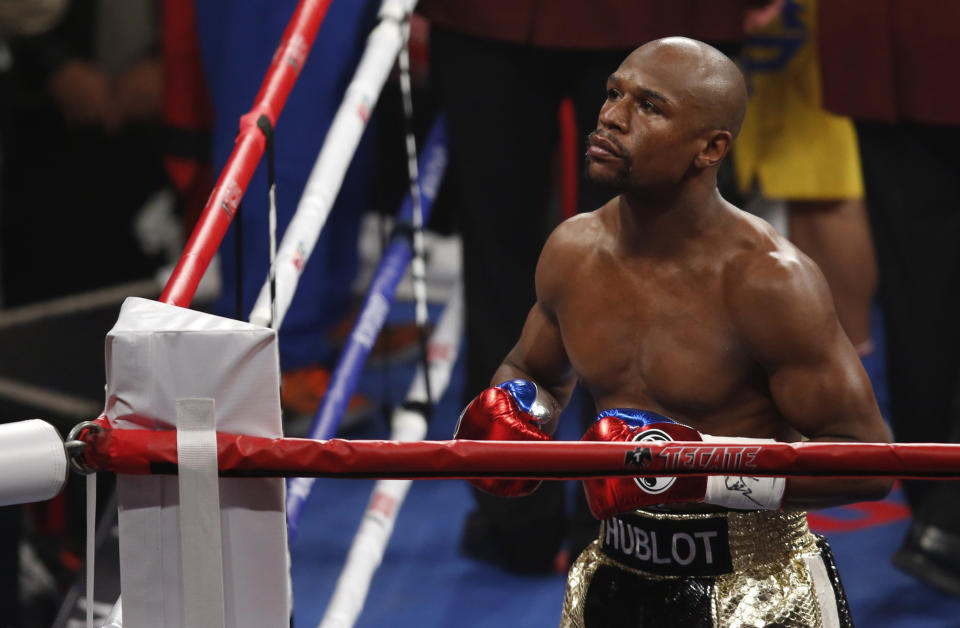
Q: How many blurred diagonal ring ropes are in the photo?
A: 4